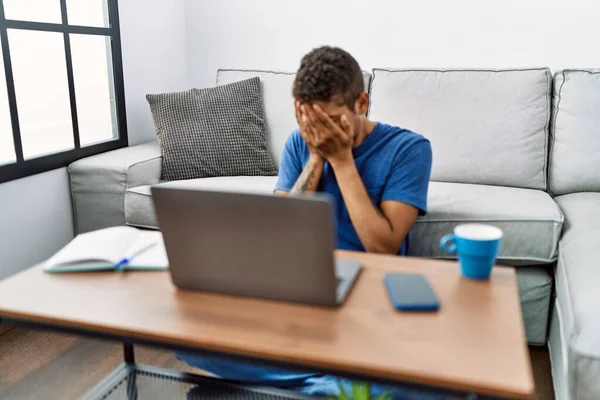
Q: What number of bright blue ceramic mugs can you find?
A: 1